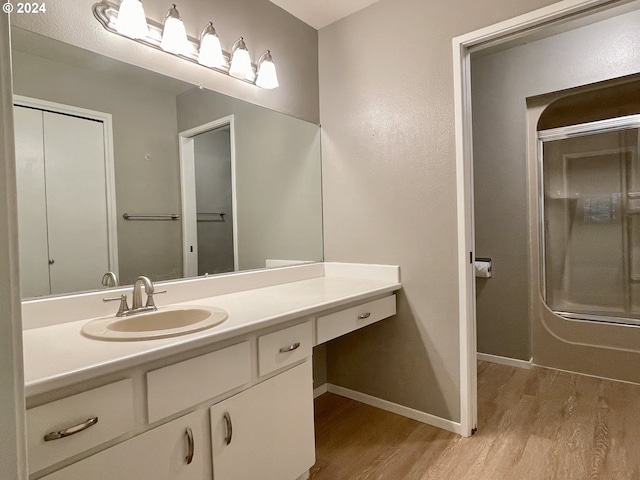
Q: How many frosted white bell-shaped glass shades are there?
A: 5